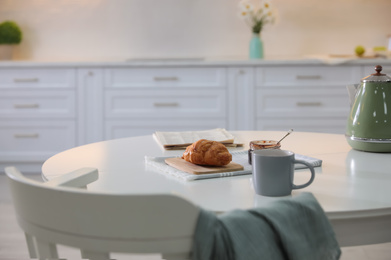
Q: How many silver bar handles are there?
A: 7